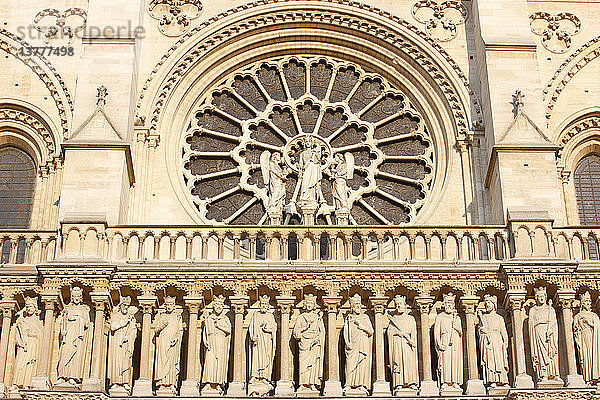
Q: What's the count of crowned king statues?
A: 13